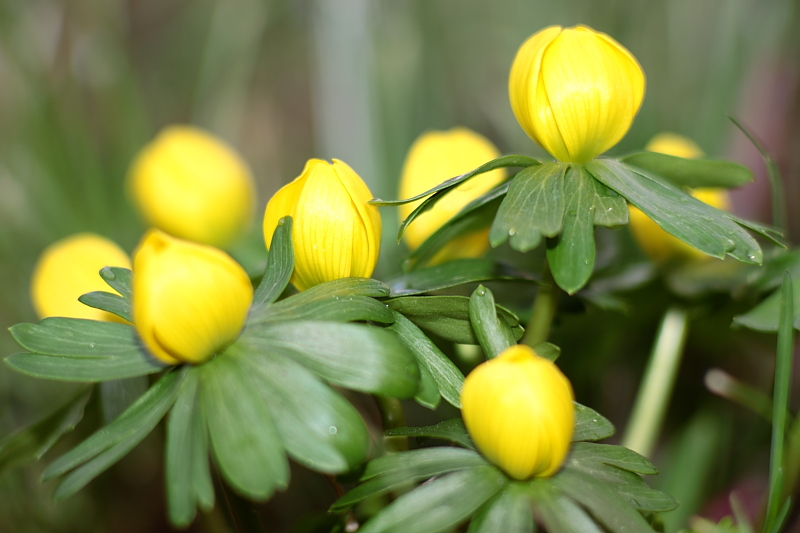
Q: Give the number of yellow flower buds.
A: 8